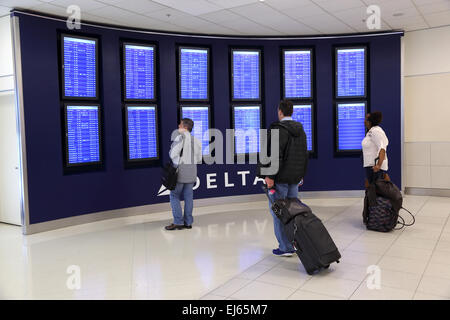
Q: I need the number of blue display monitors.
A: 12